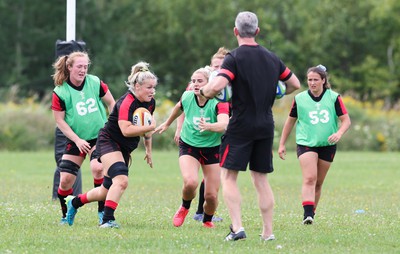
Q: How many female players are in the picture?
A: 5